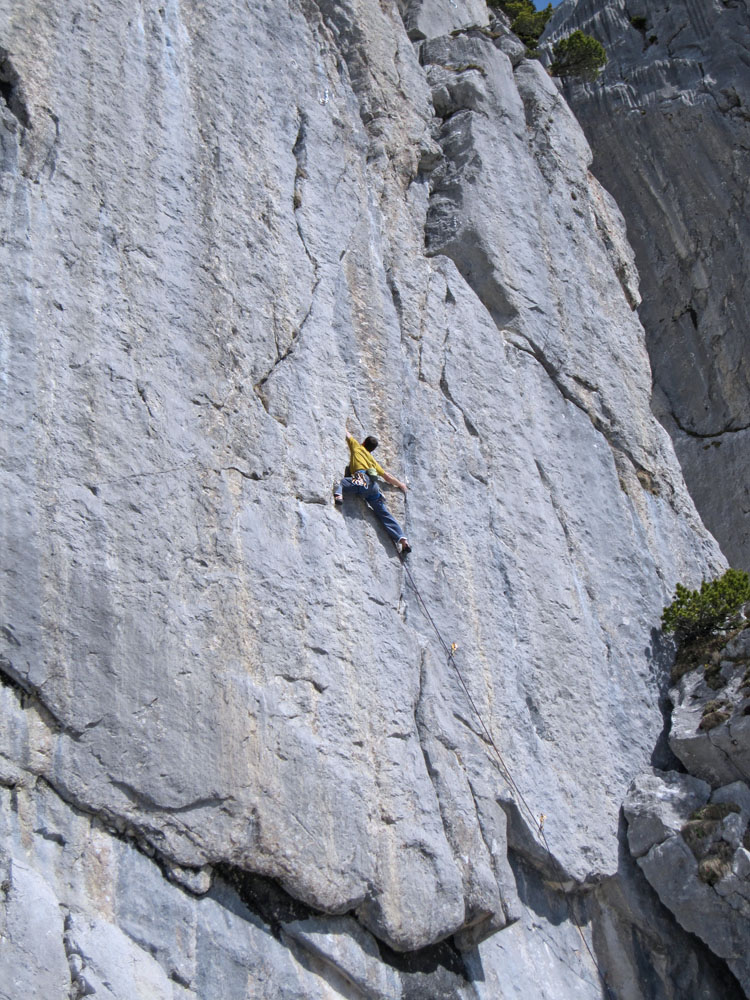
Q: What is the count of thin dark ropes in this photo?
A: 1